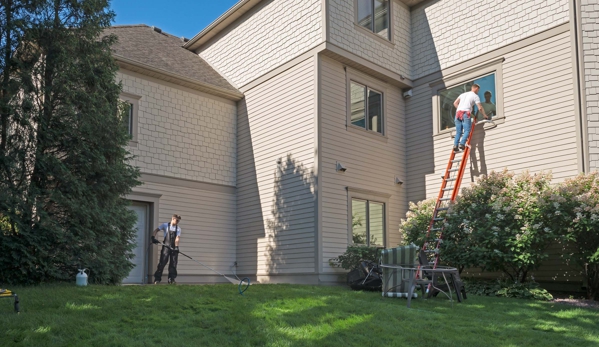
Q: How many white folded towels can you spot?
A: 0